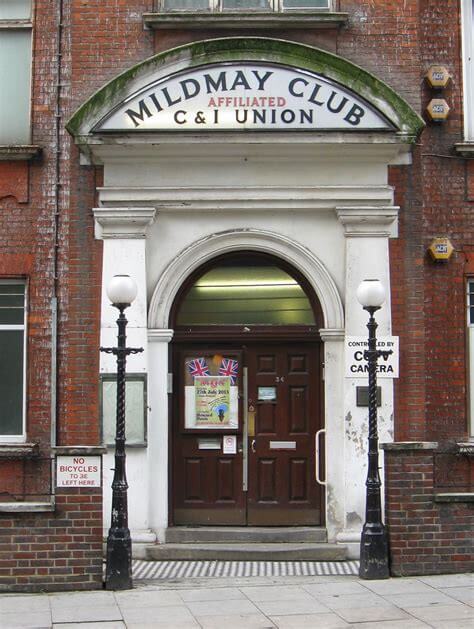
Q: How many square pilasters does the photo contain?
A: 2